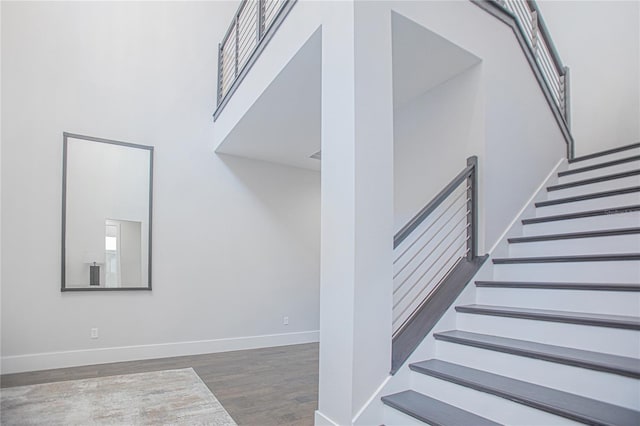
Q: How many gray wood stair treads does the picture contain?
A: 12